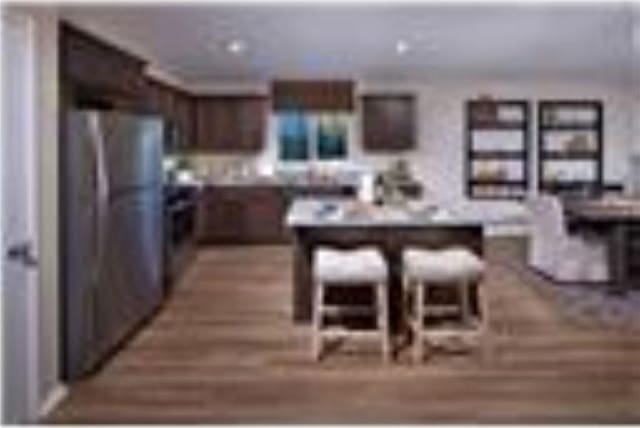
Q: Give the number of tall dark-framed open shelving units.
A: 2